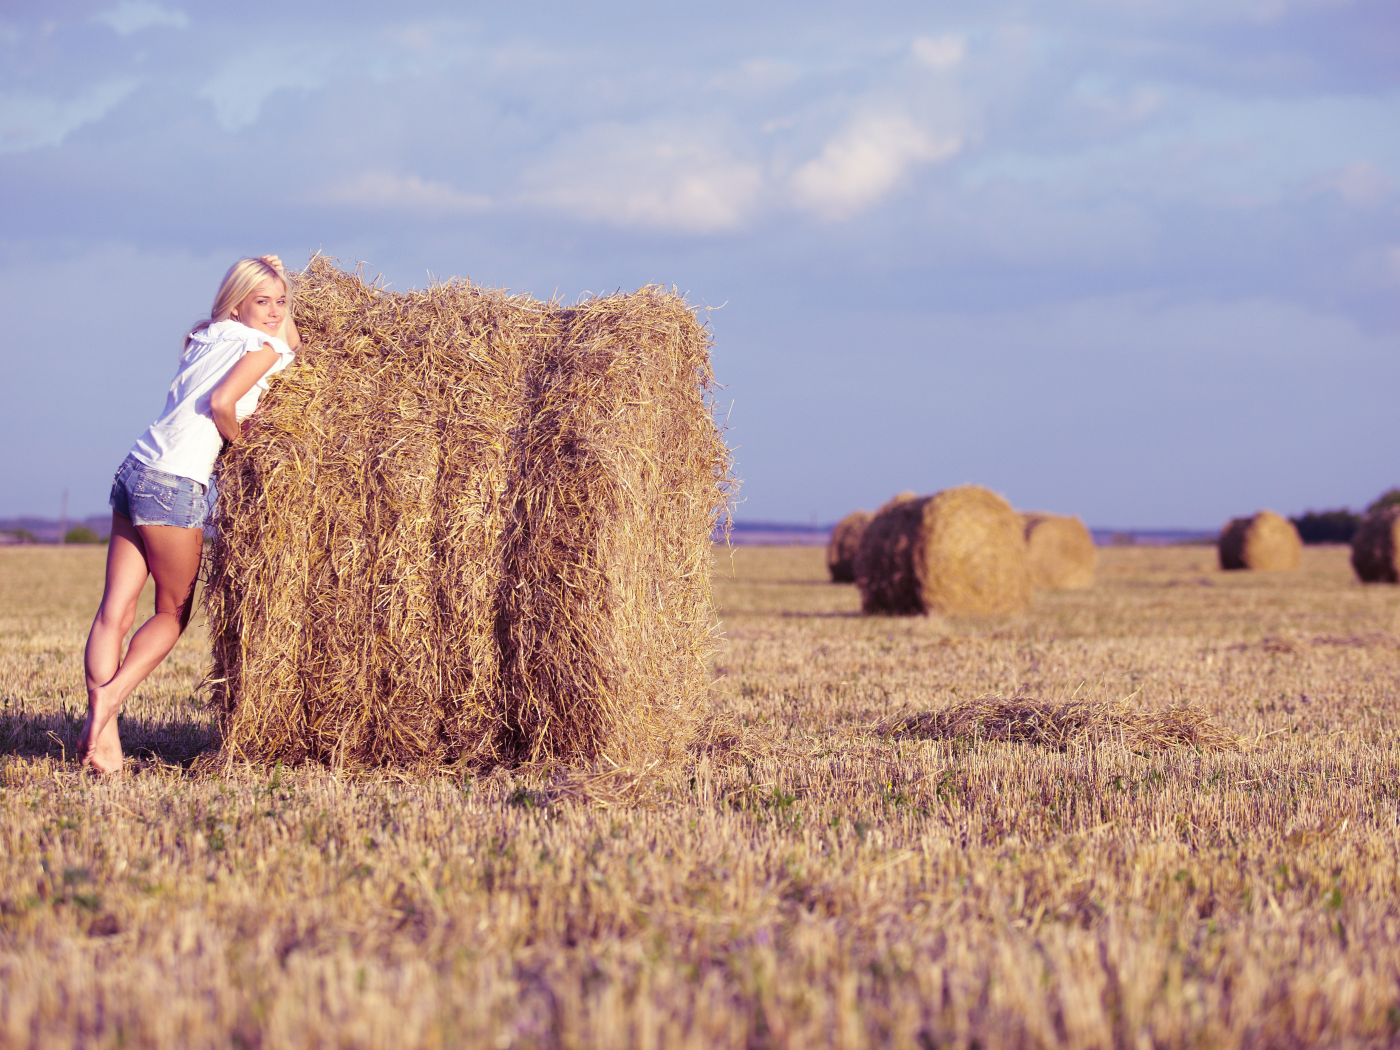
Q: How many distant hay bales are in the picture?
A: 5